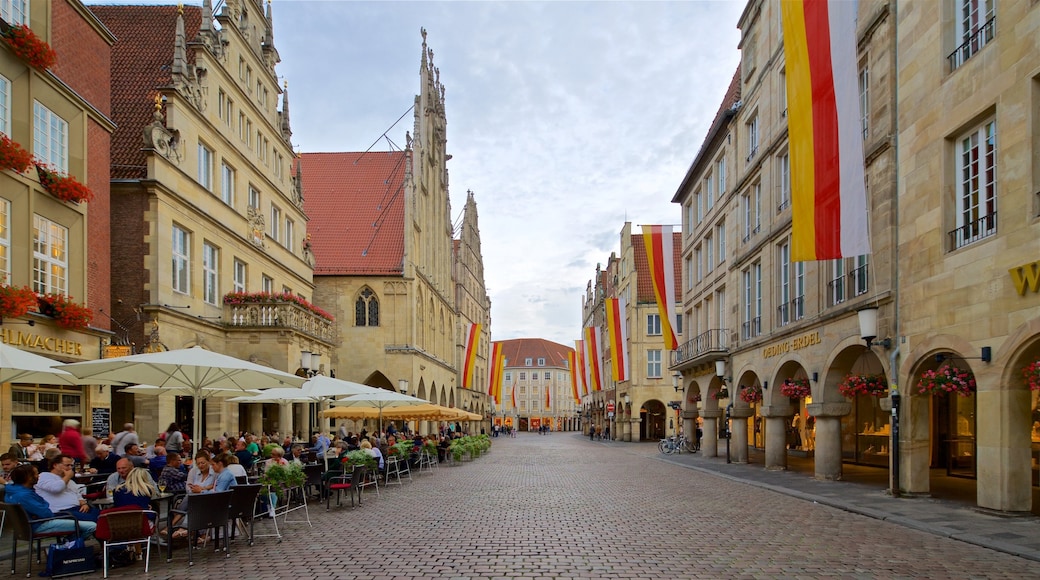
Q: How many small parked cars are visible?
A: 0